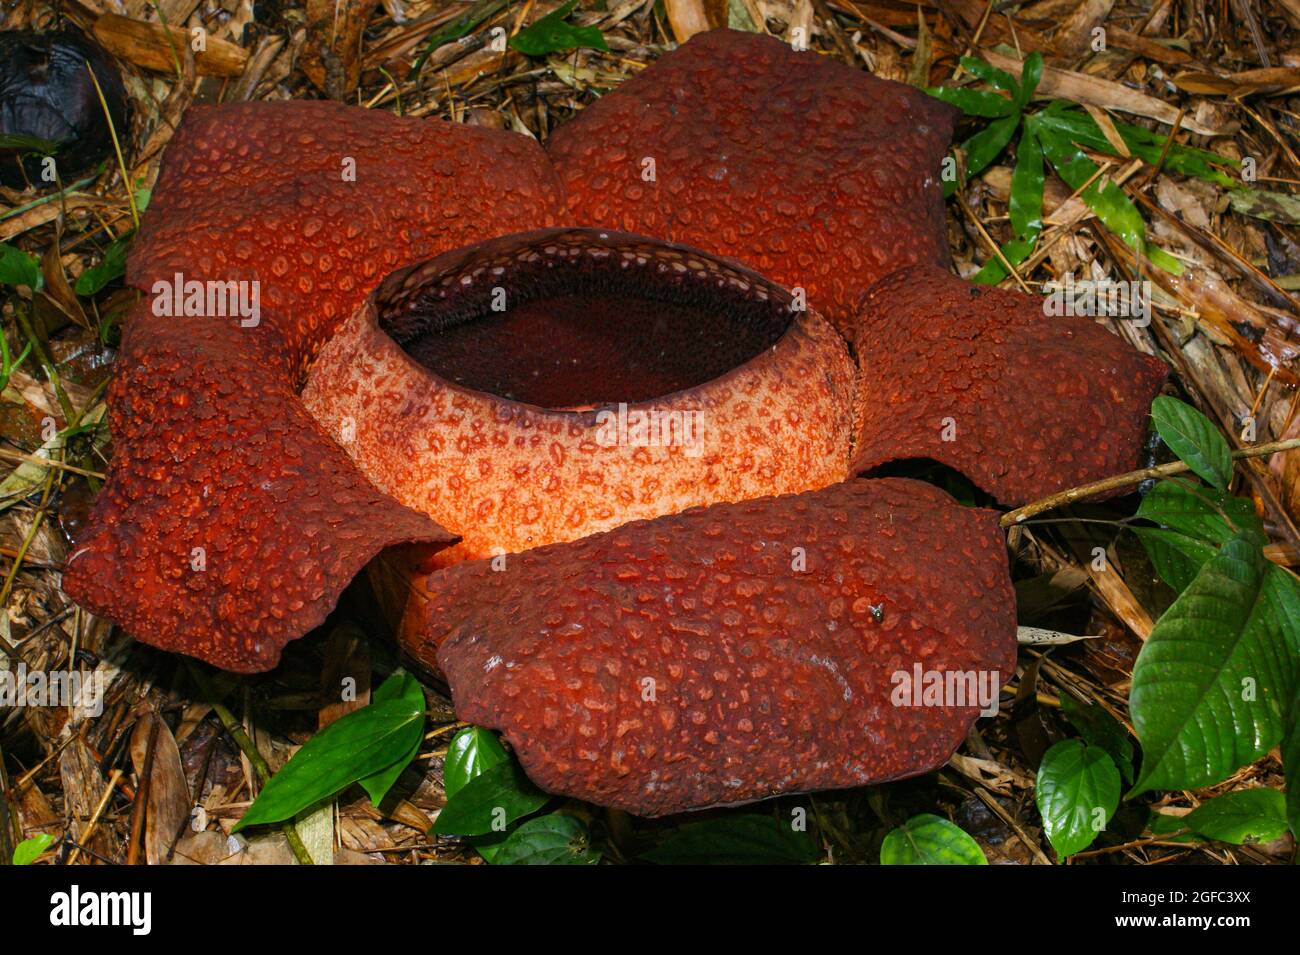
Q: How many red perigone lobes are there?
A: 5